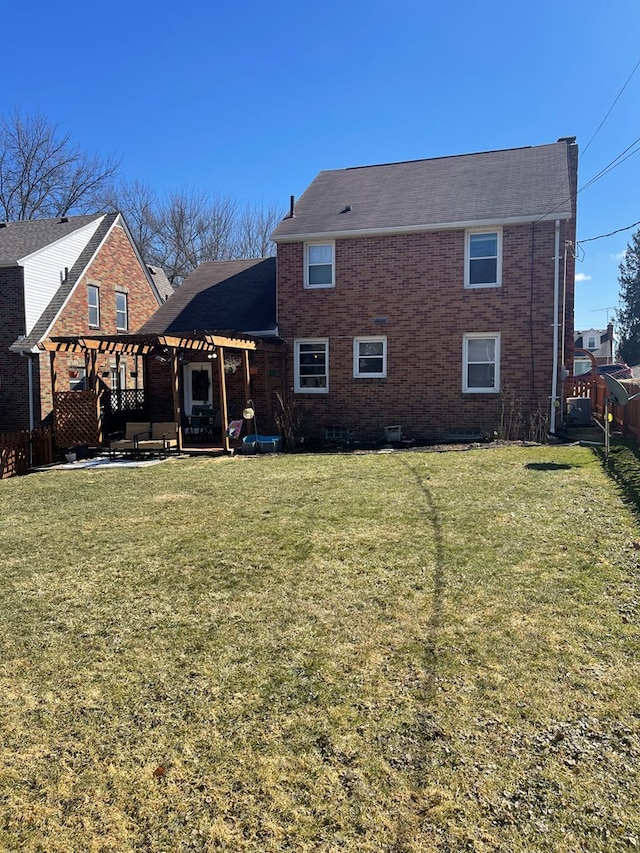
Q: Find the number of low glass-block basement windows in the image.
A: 2